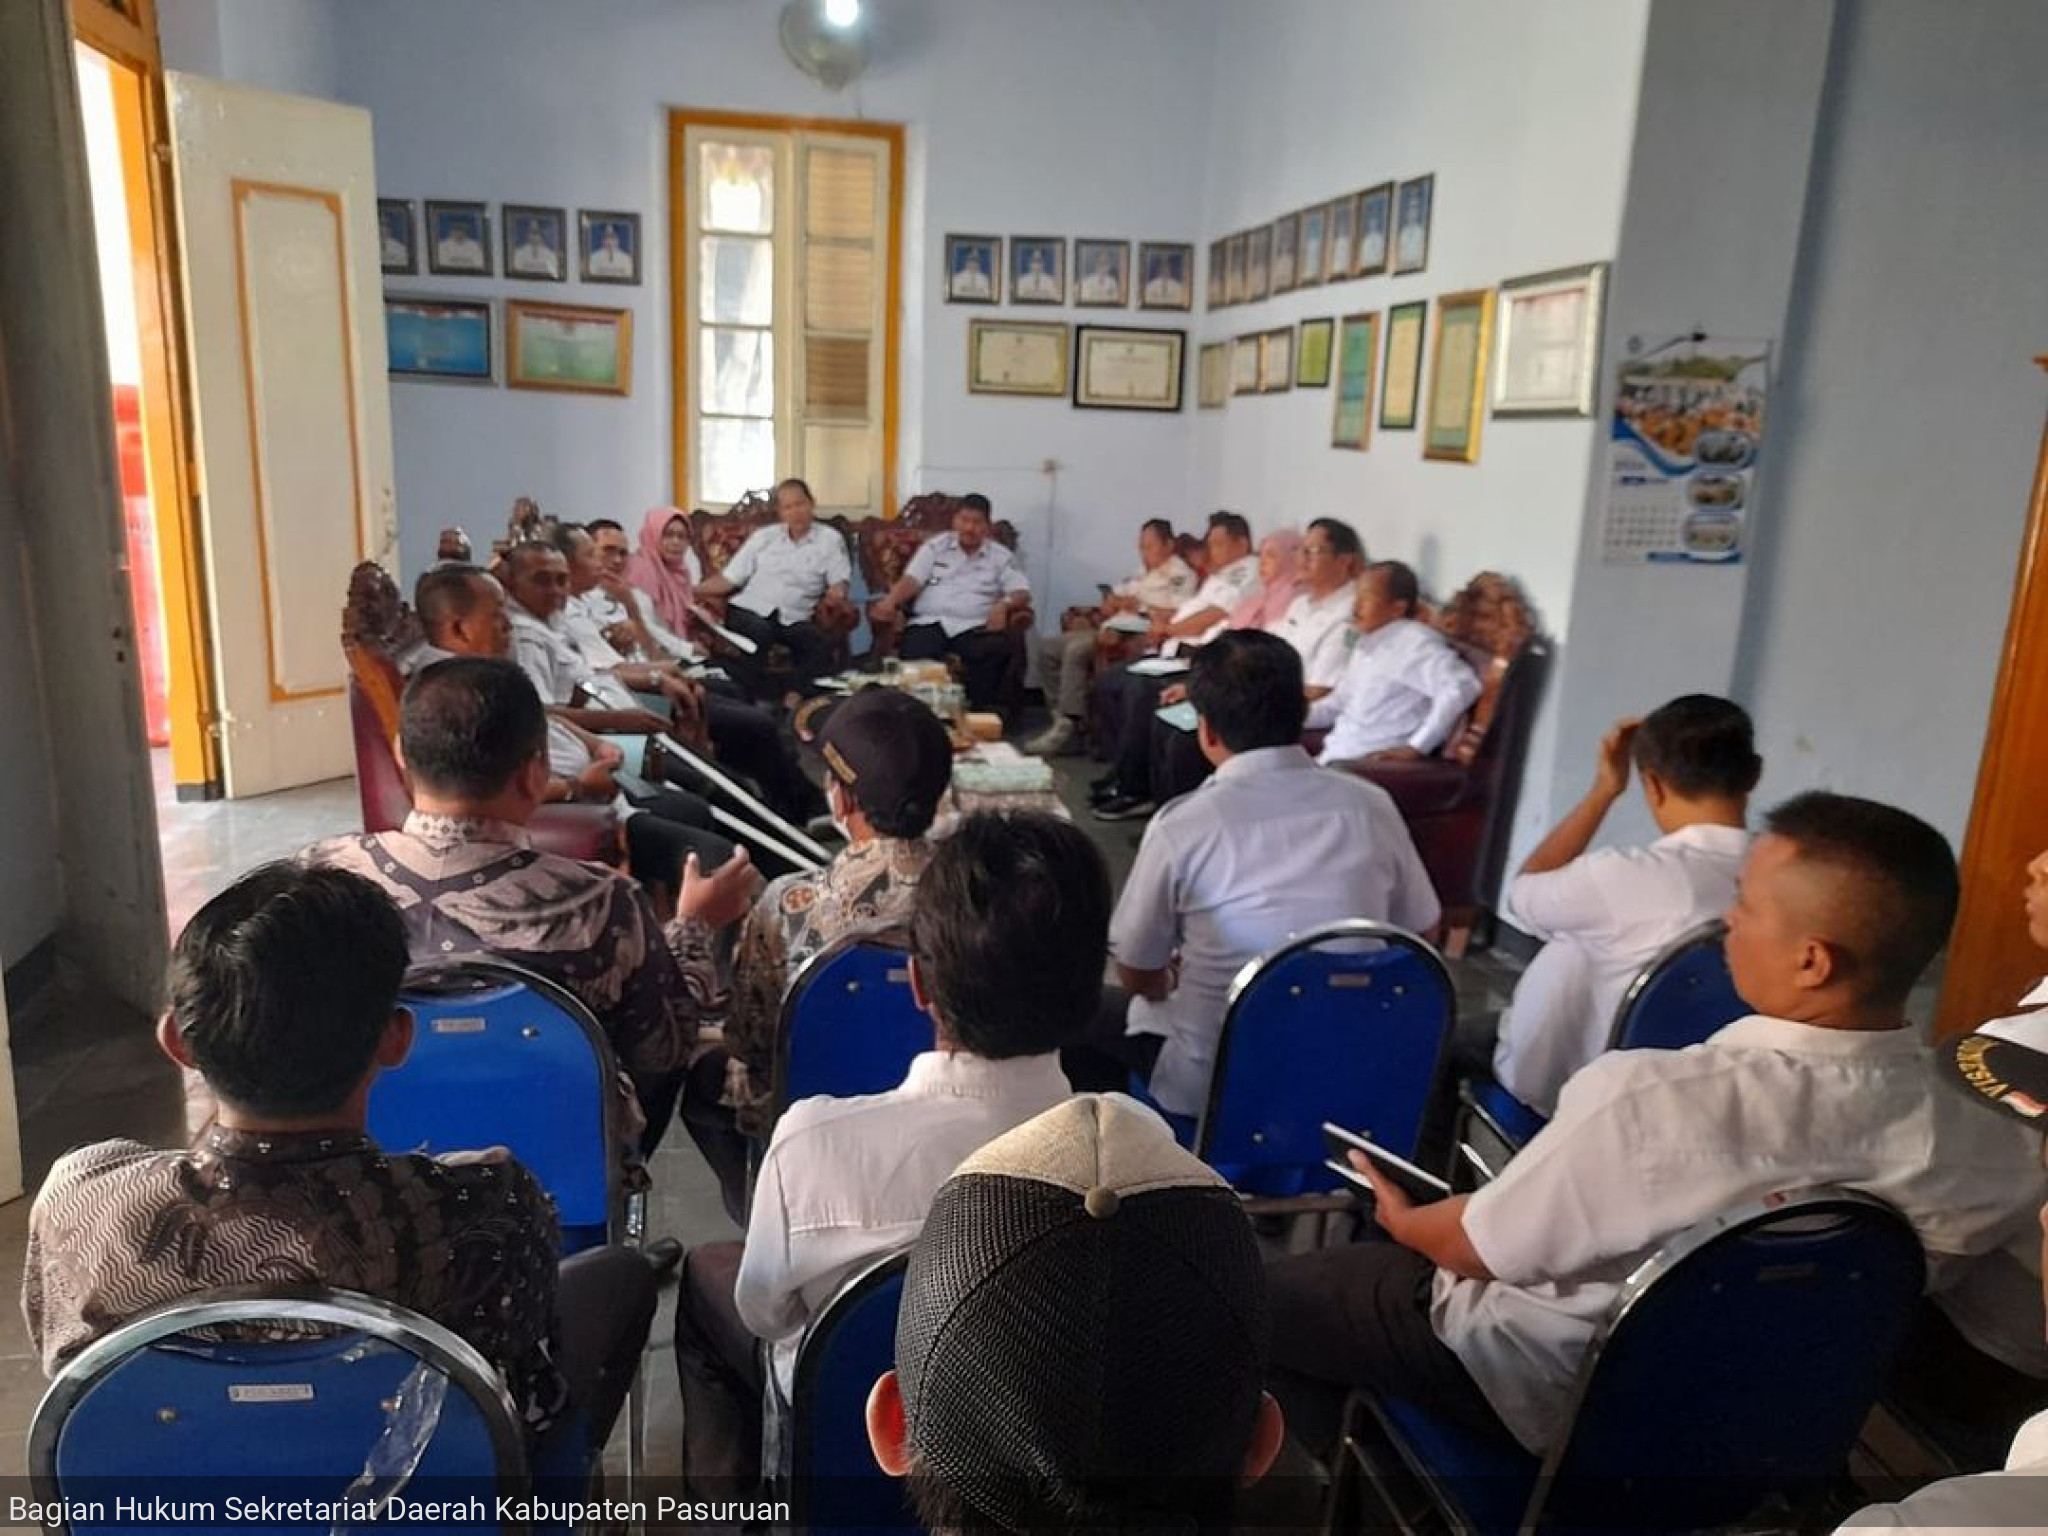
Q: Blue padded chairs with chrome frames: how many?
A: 7